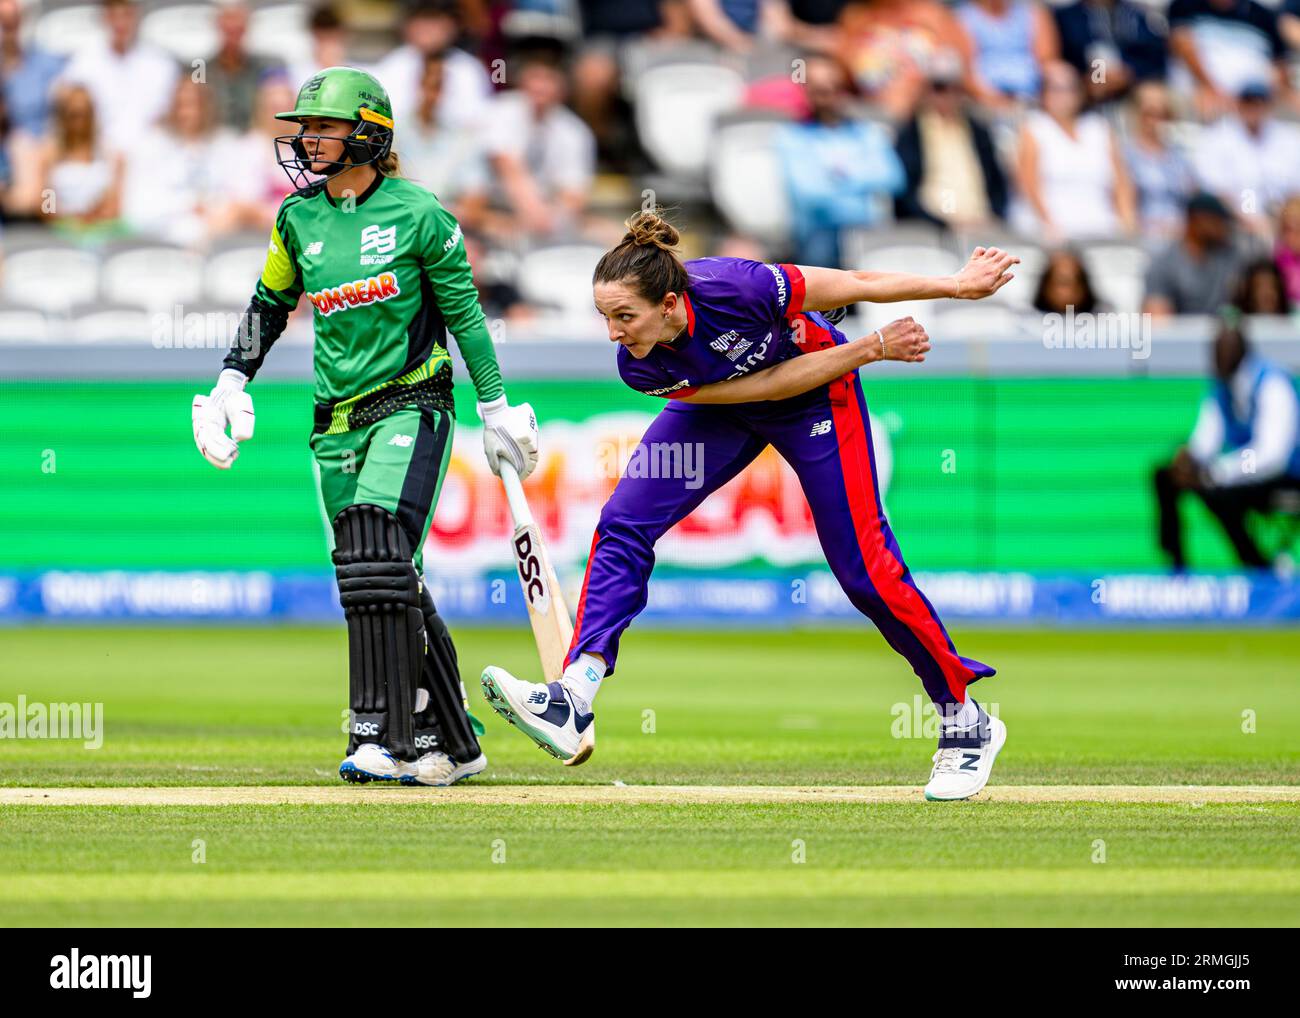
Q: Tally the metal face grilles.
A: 1